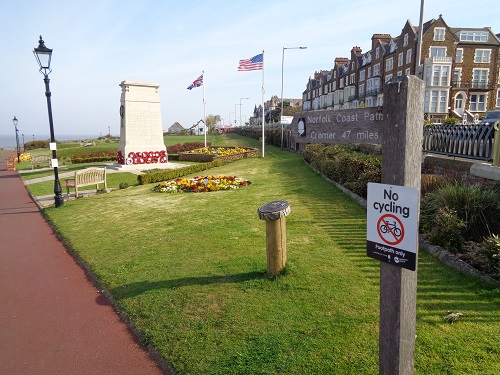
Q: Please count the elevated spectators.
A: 0